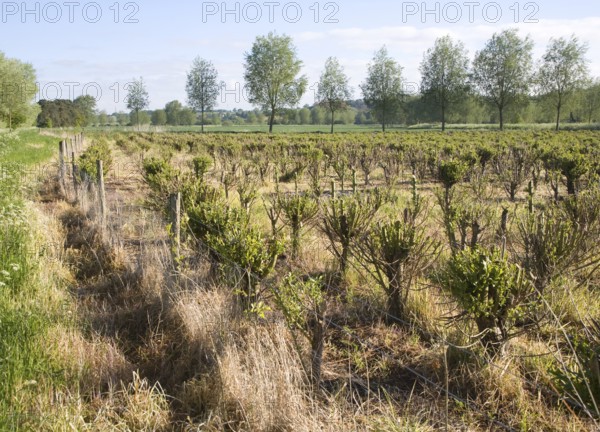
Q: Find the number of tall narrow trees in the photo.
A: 8